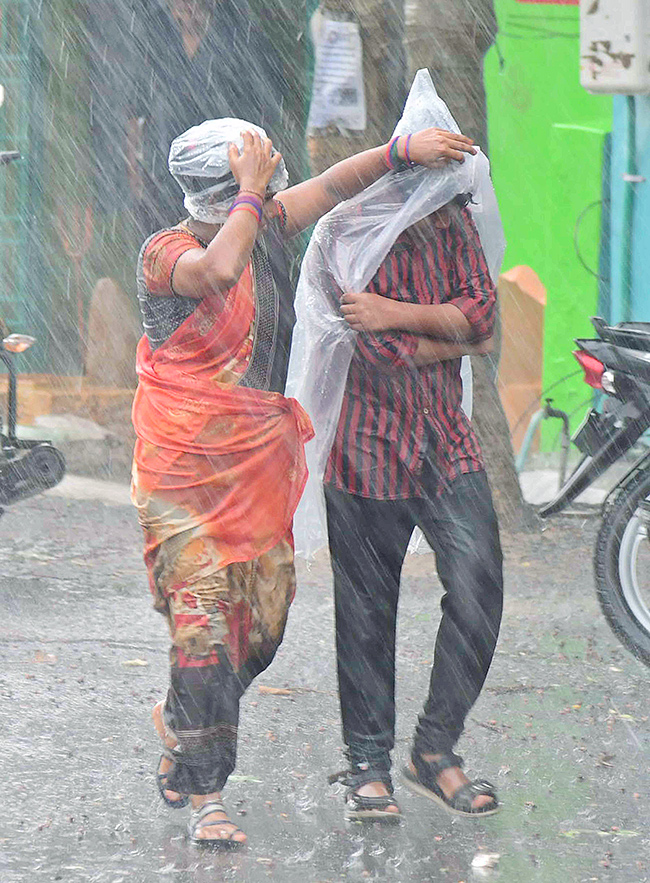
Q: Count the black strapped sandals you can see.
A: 2